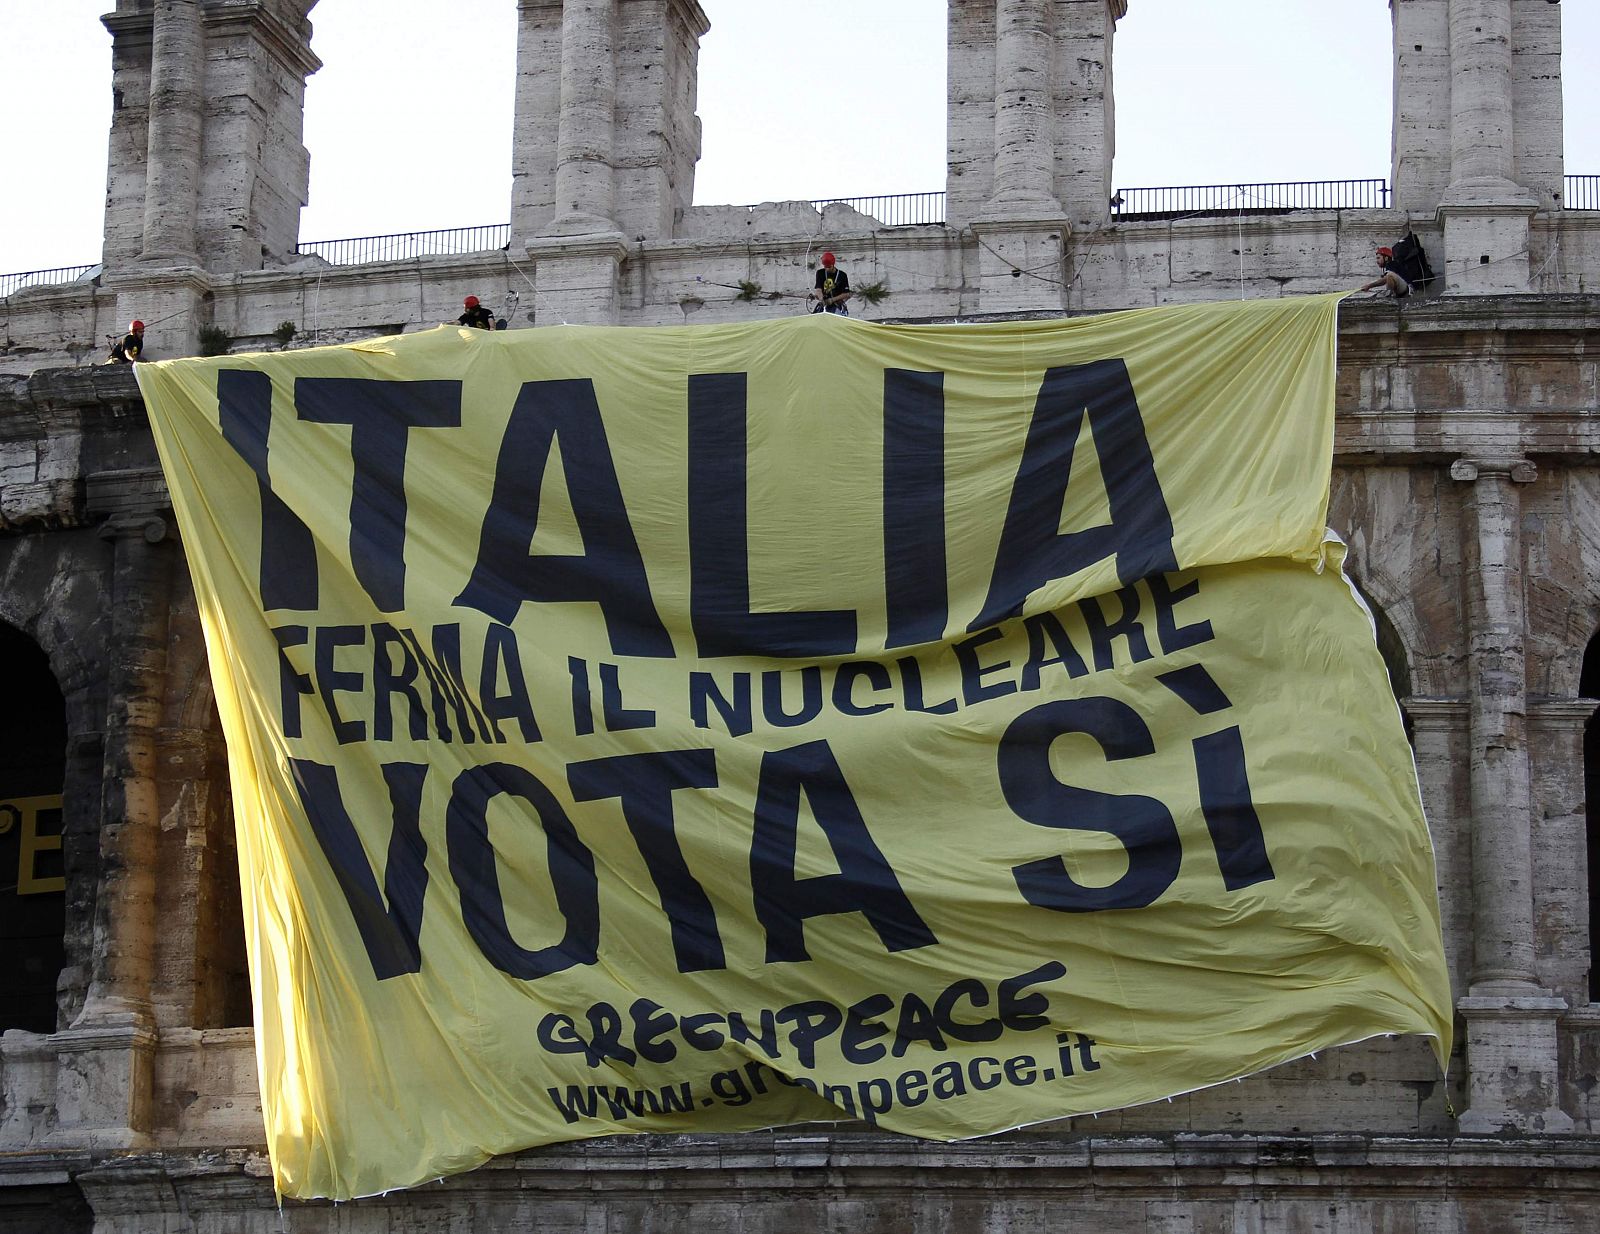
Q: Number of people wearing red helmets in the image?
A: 4